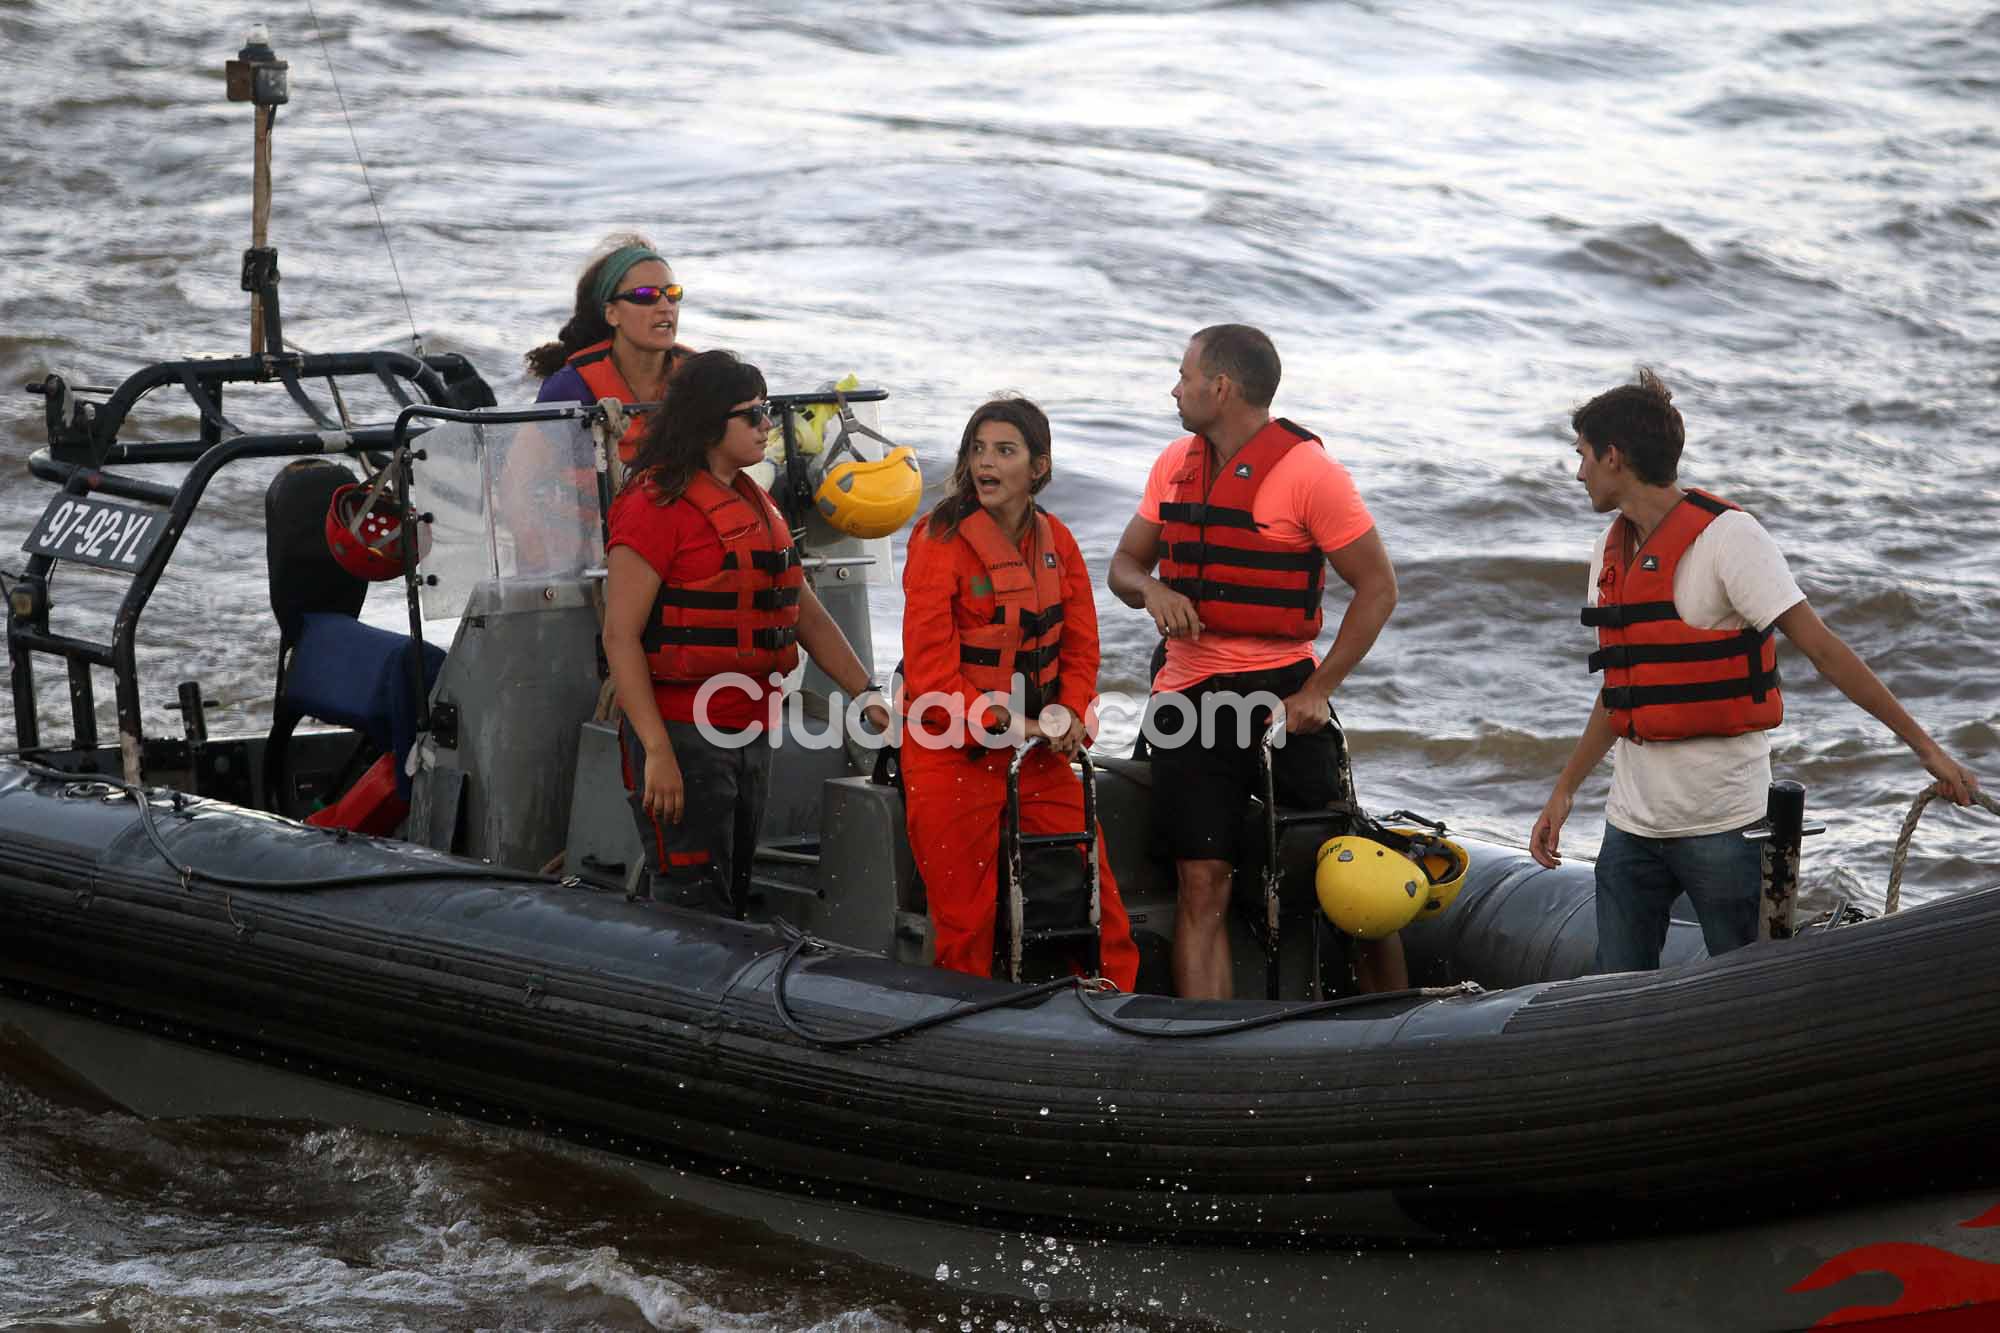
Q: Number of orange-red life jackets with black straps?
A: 5